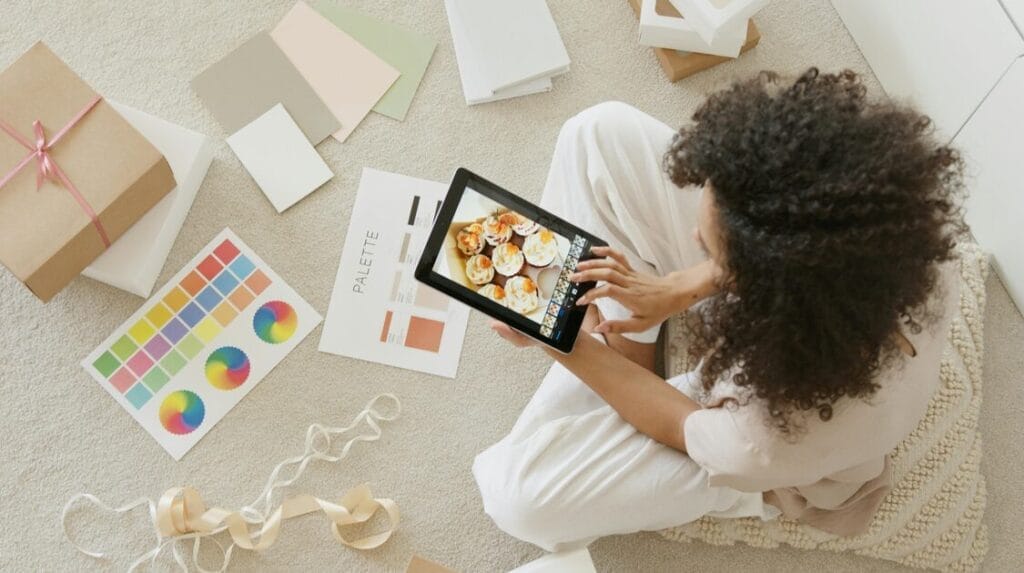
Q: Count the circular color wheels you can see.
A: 3